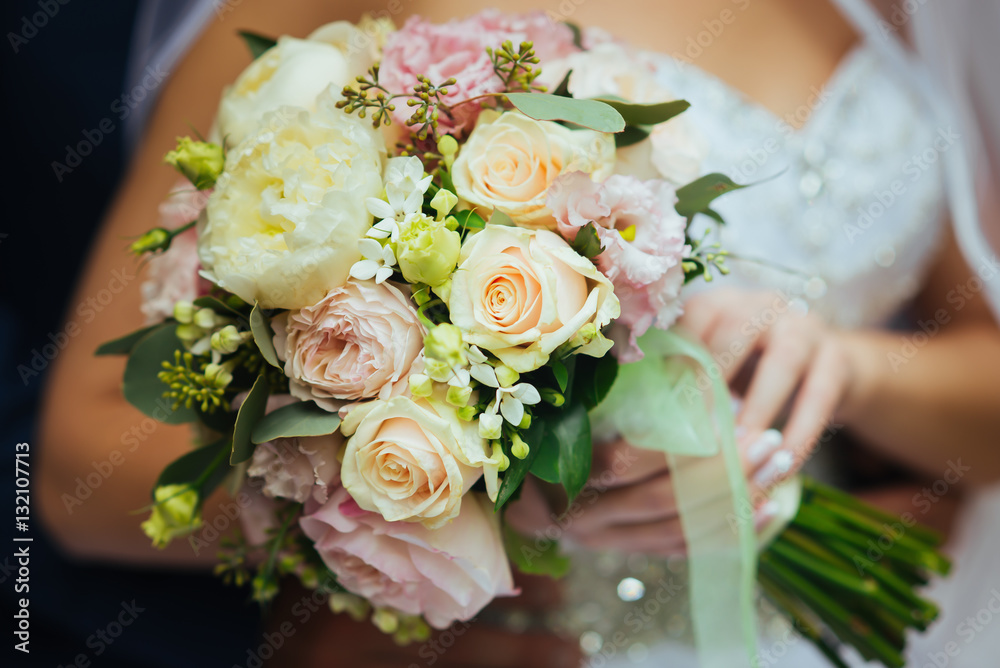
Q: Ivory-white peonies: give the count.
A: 2